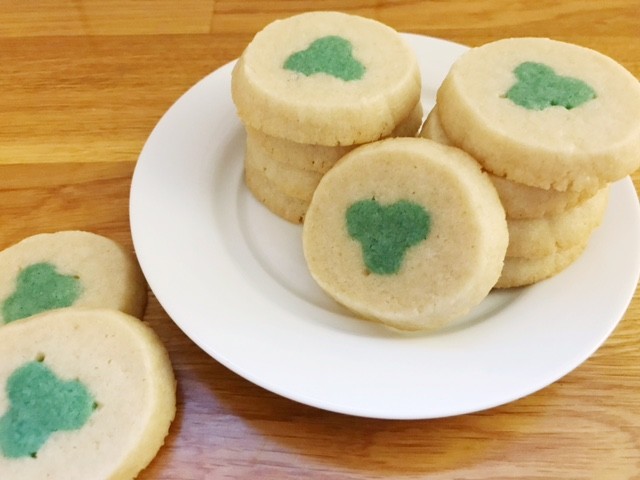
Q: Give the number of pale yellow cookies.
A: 11